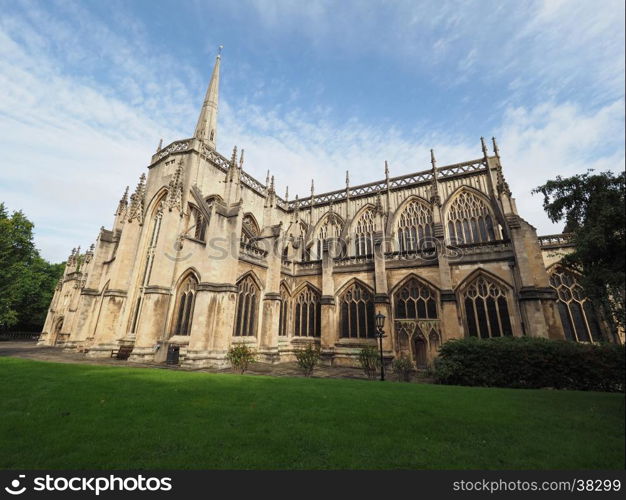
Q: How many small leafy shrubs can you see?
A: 4